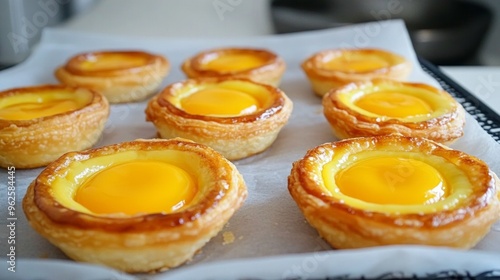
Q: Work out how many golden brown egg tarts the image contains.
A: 8